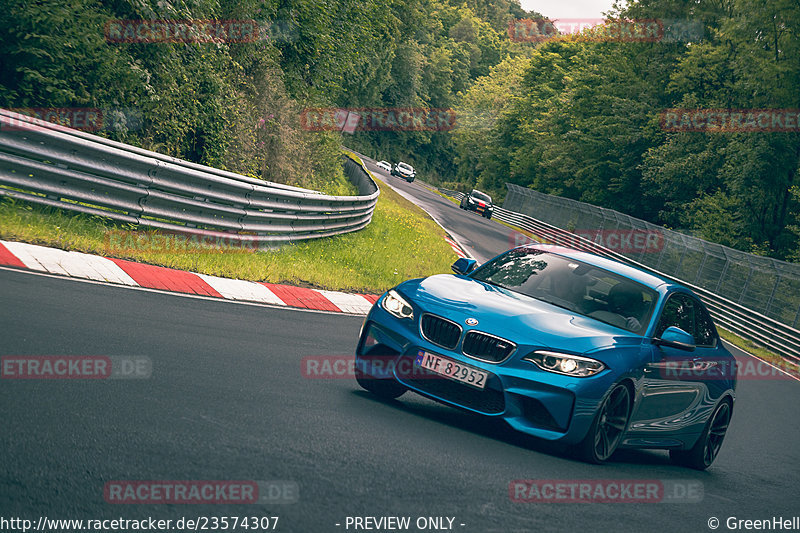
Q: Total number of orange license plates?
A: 2